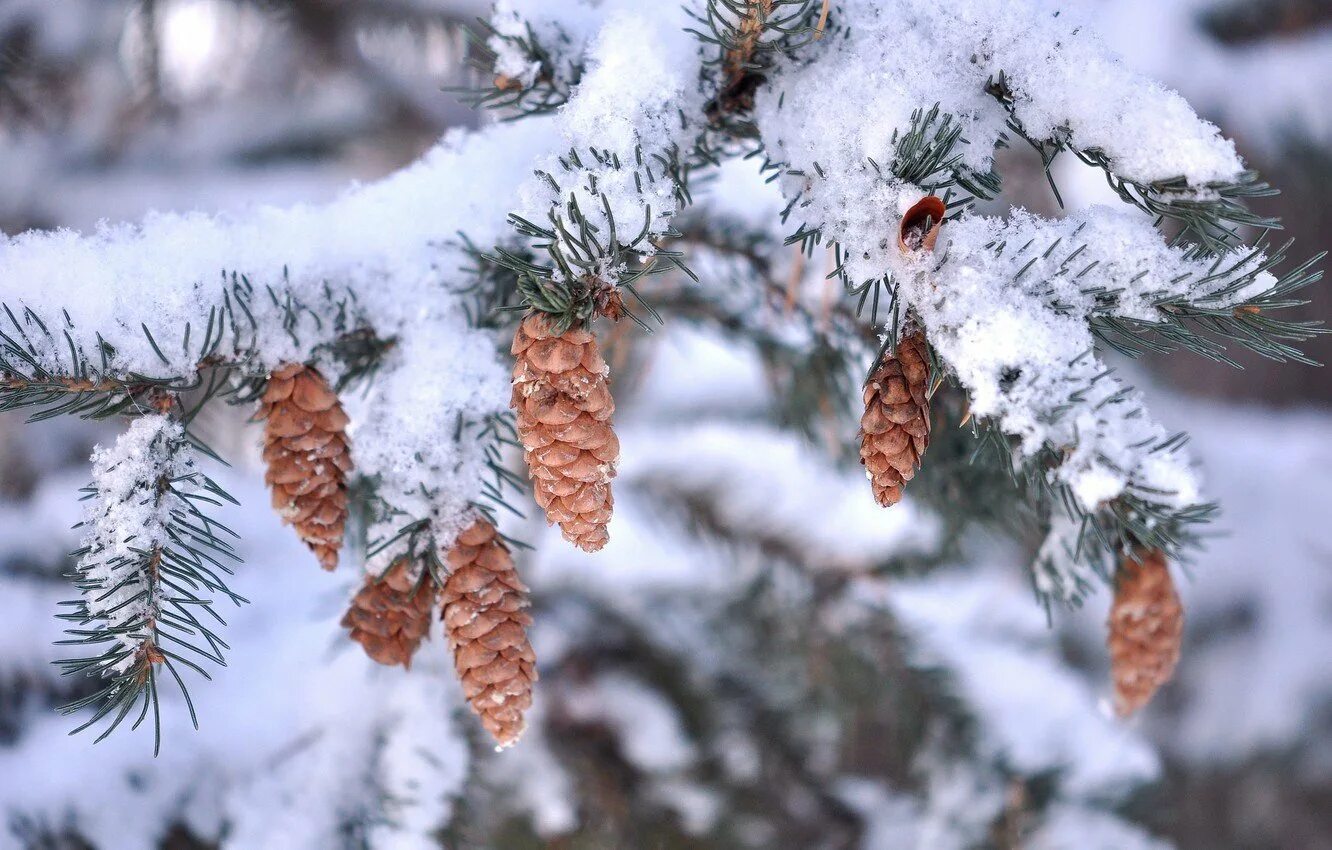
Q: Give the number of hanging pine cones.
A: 6